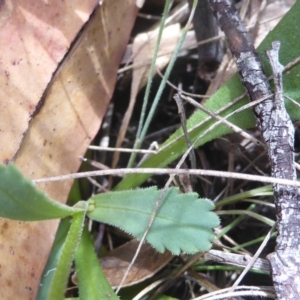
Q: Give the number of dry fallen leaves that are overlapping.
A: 2